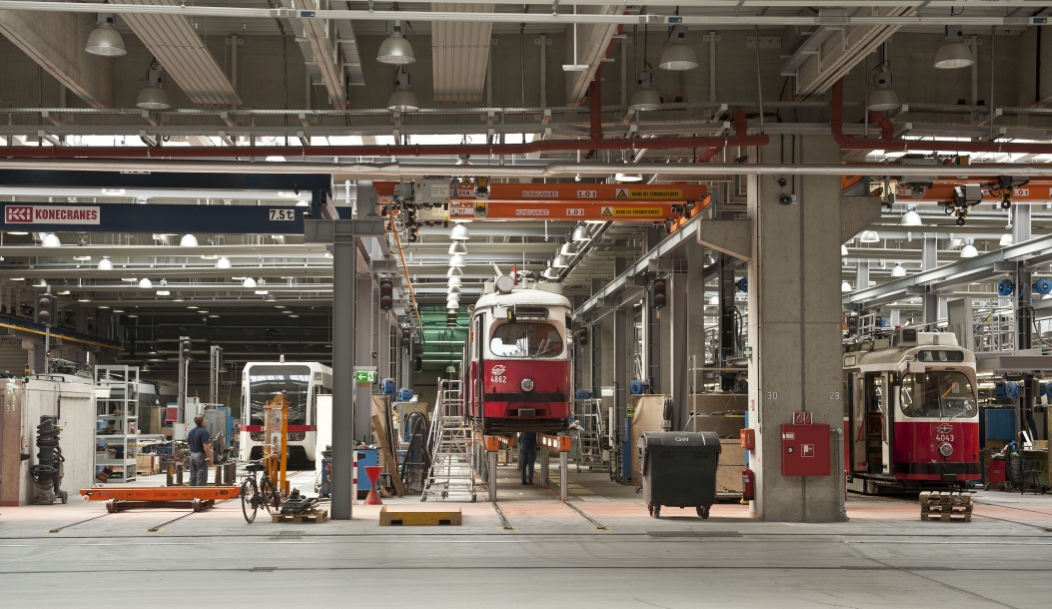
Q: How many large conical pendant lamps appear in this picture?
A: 8